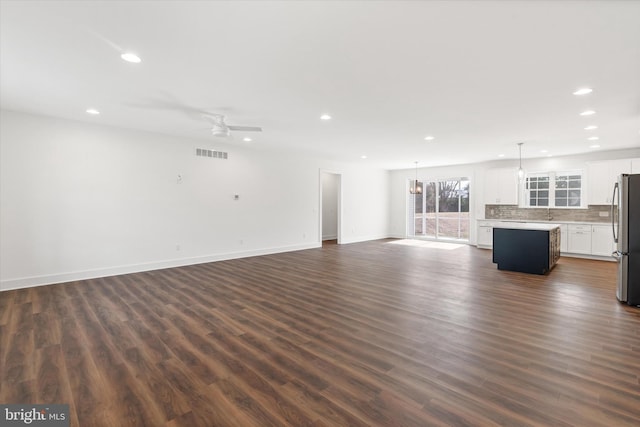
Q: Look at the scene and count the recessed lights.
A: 14